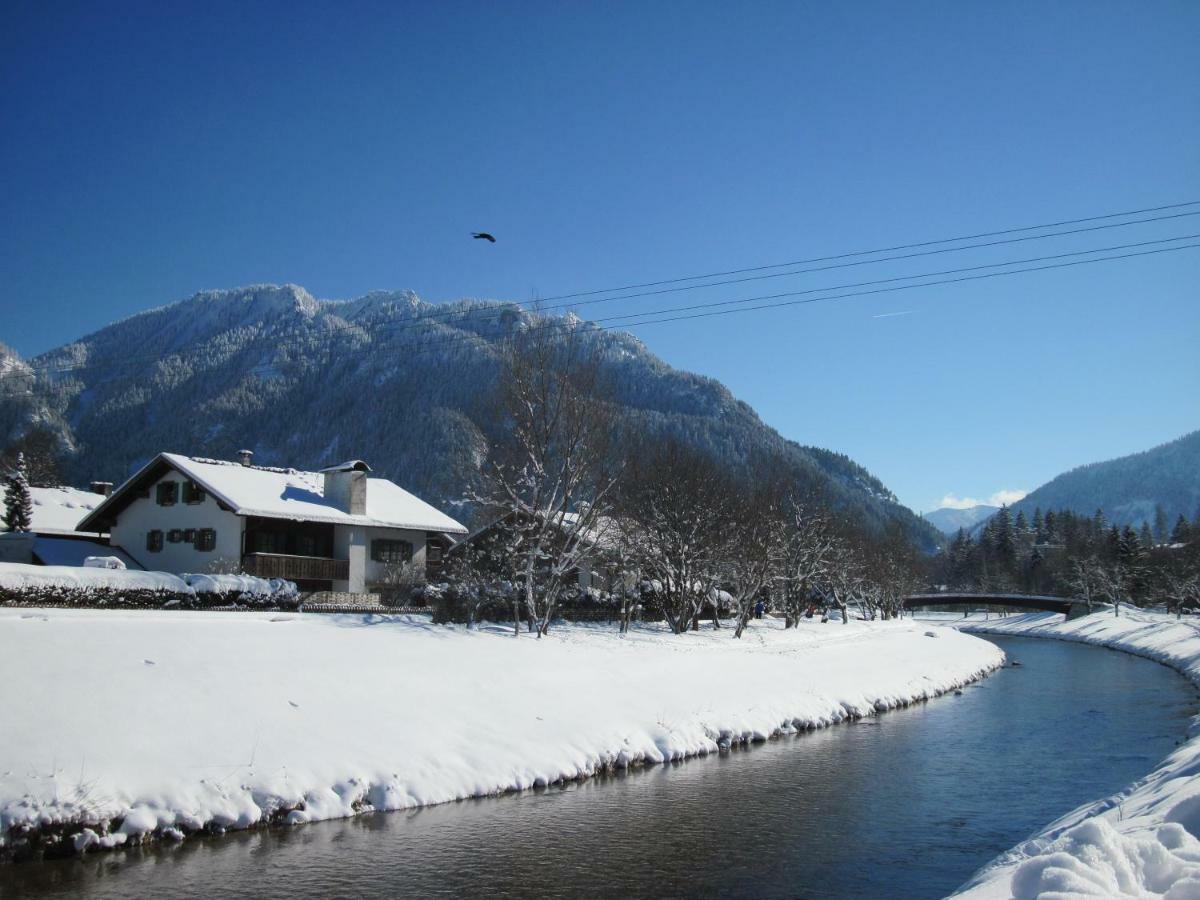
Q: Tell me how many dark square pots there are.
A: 0